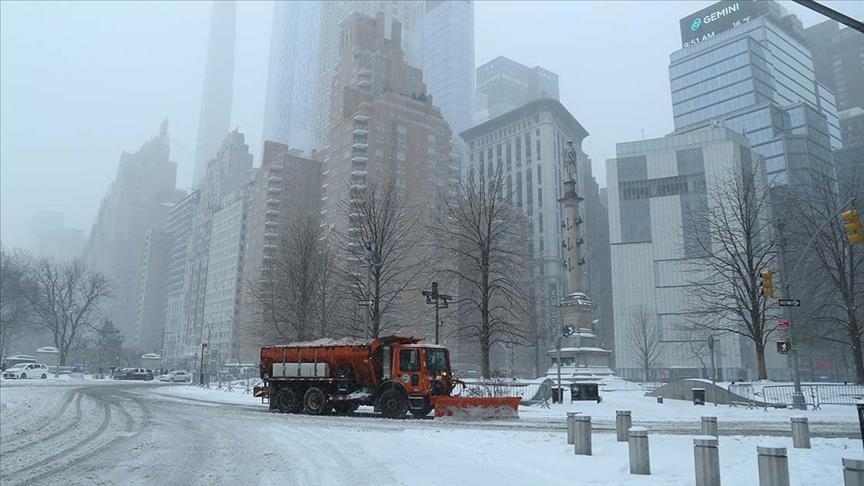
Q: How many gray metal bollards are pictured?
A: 9